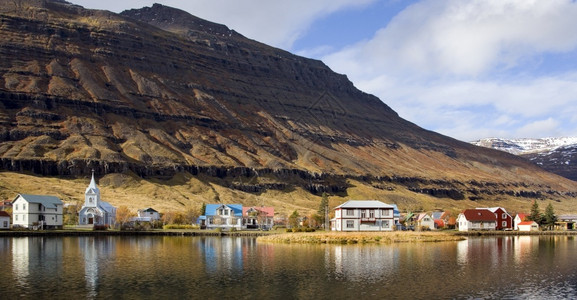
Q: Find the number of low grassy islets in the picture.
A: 1